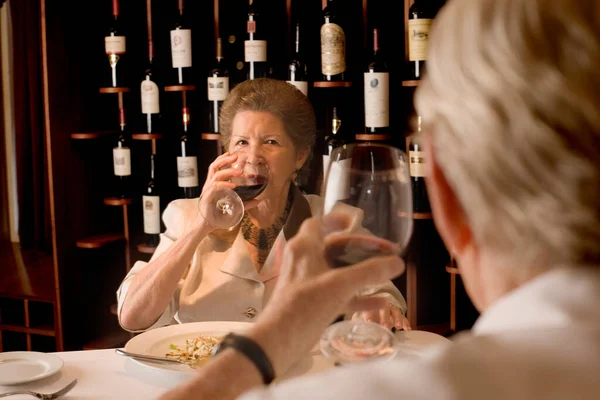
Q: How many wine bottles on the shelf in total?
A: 14